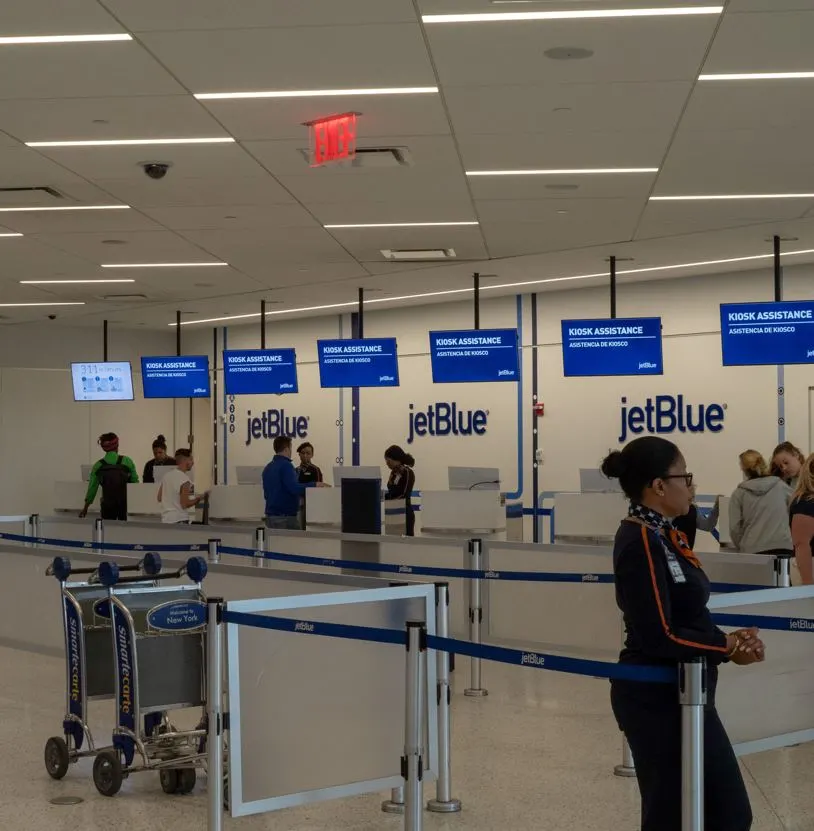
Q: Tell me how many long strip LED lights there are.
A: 14